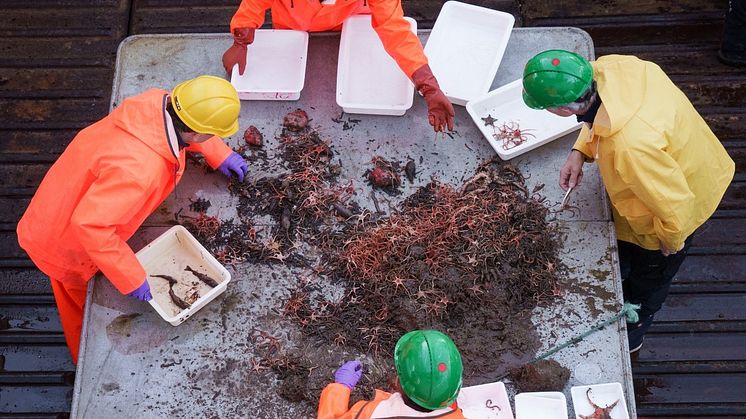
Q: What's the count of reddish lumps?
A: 3